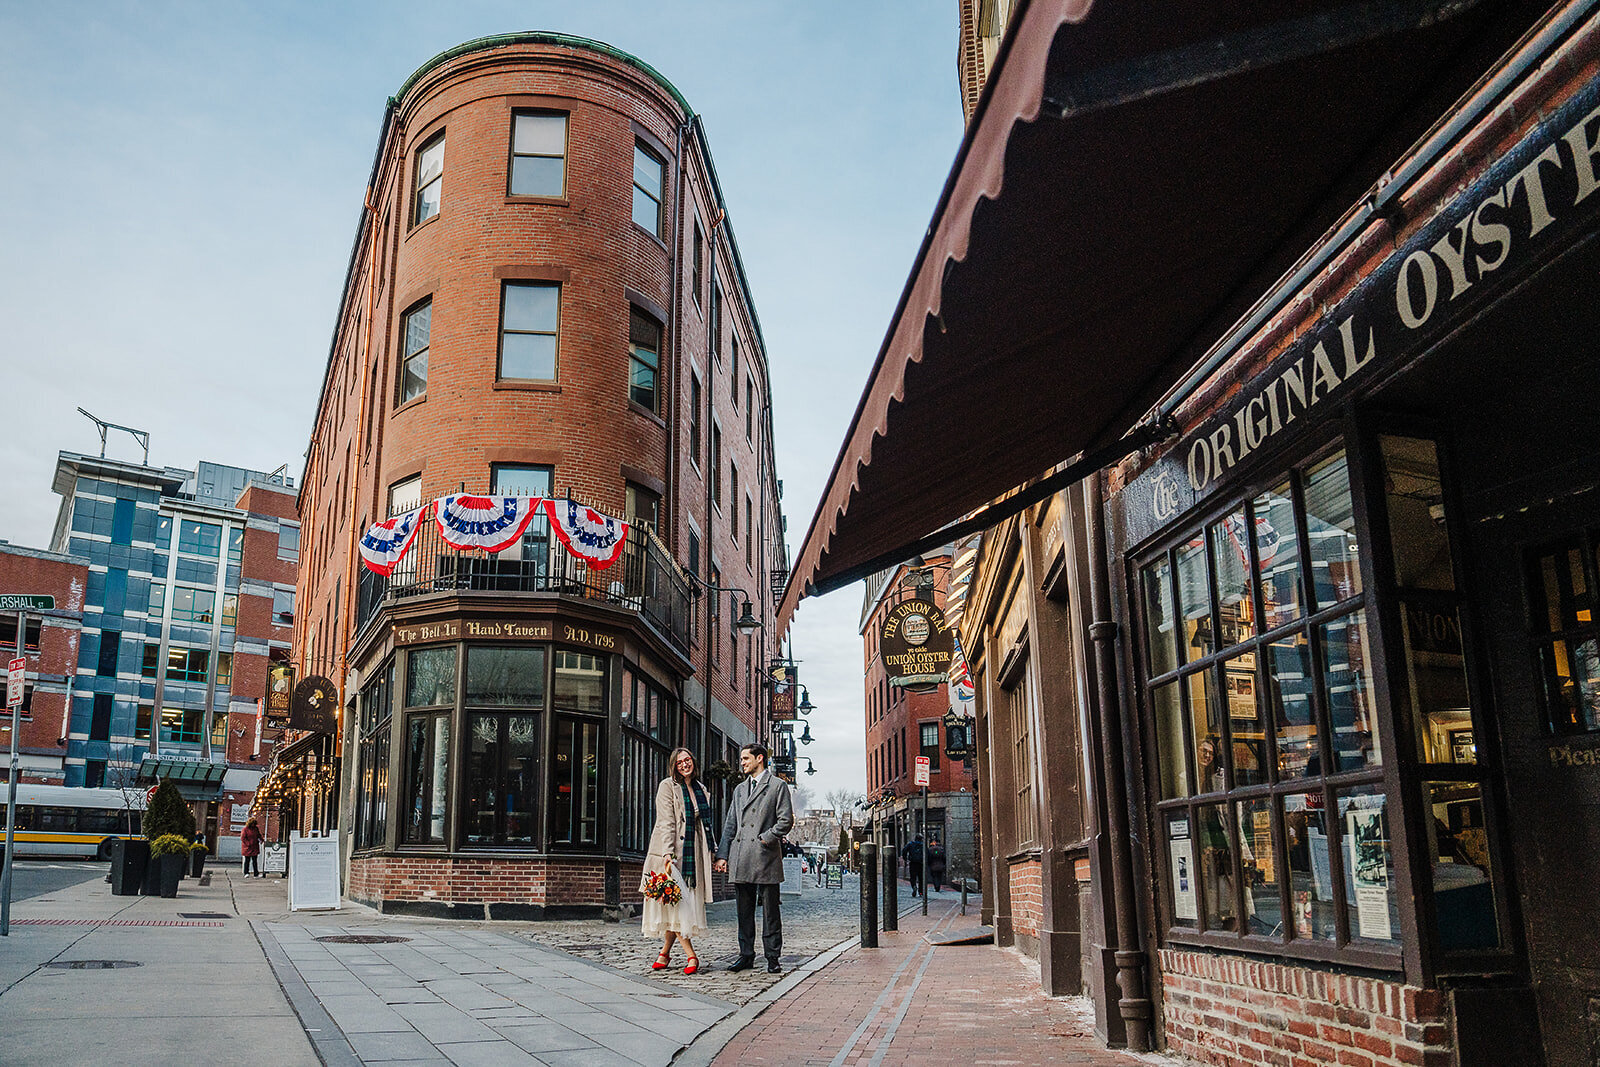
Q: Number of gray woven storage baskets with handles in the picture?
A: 0